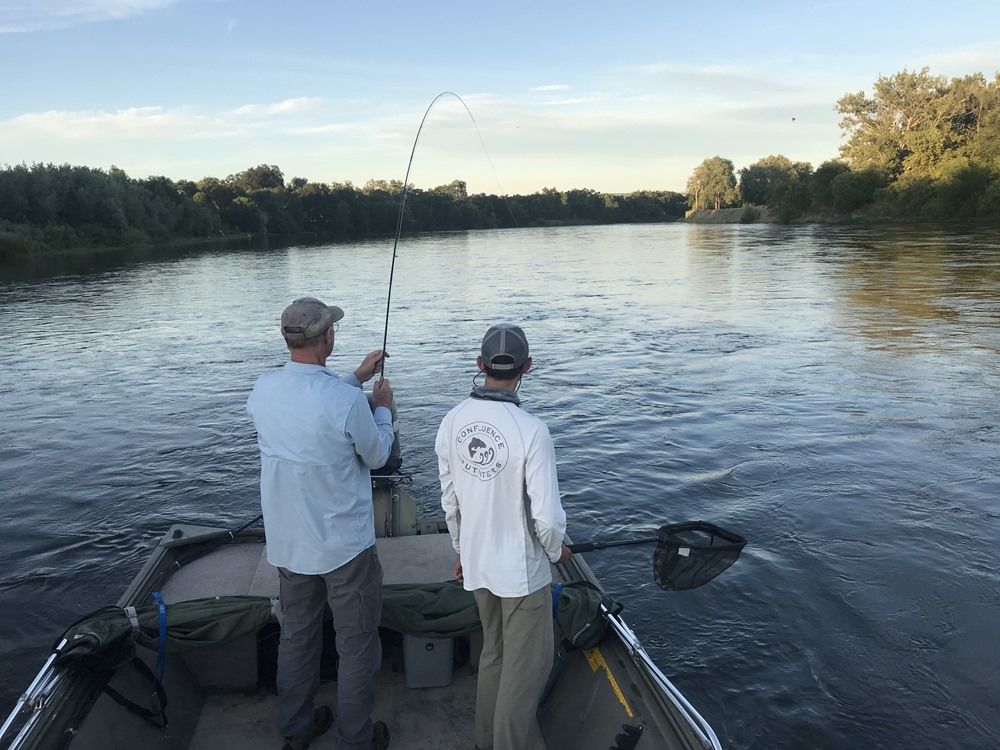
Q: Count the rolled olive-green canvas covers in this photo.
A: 1